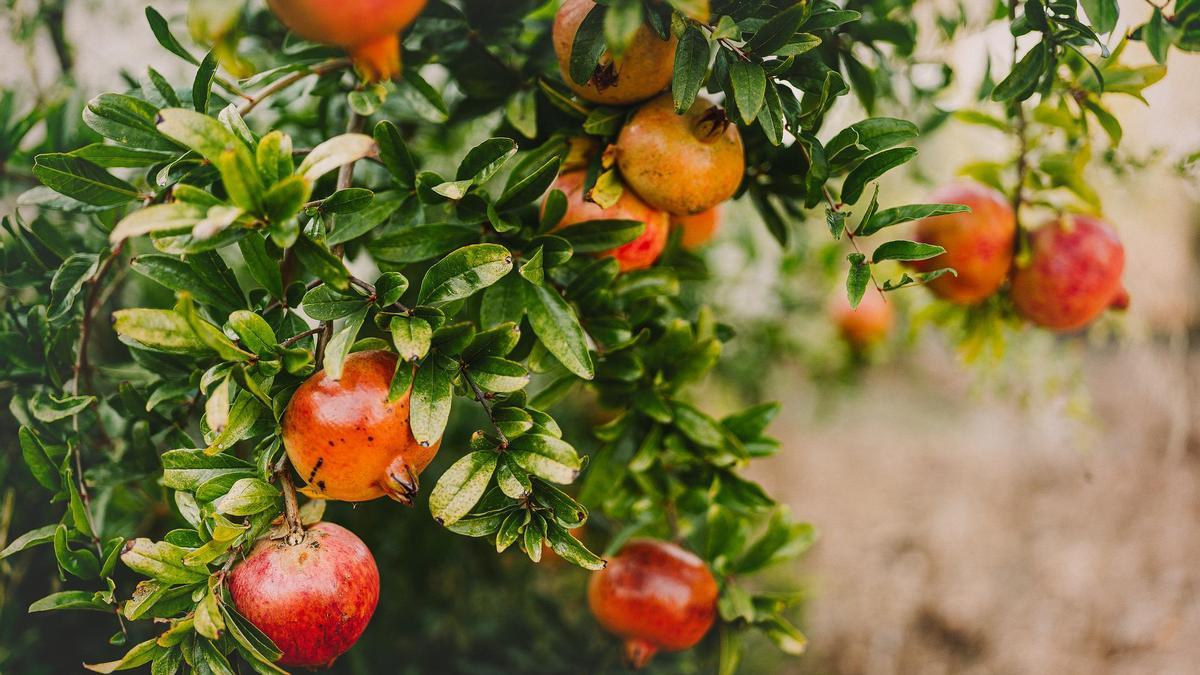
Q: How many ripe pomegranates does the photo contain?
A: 11